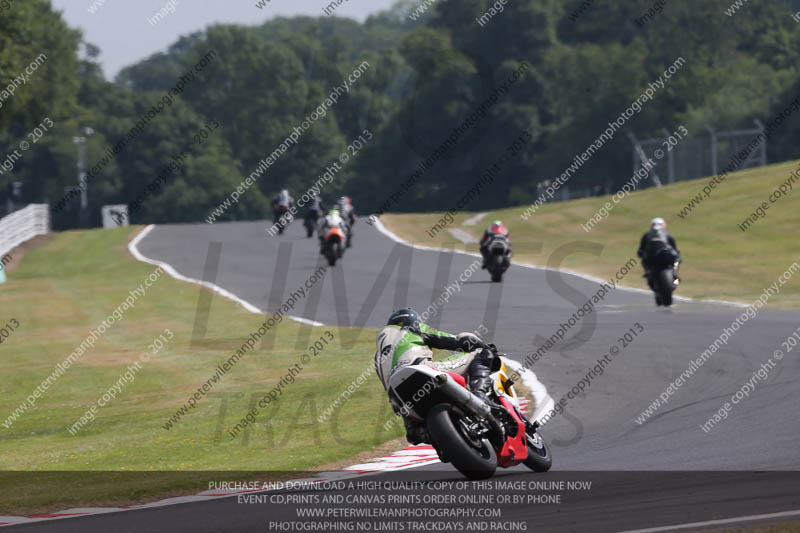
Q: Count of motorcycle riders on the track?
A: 7